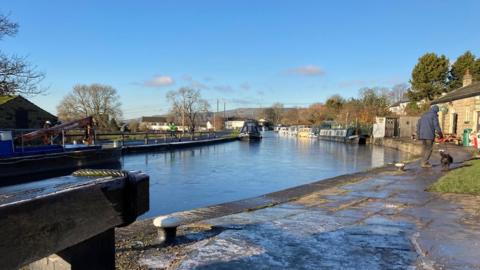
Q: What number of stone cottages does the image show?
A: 1